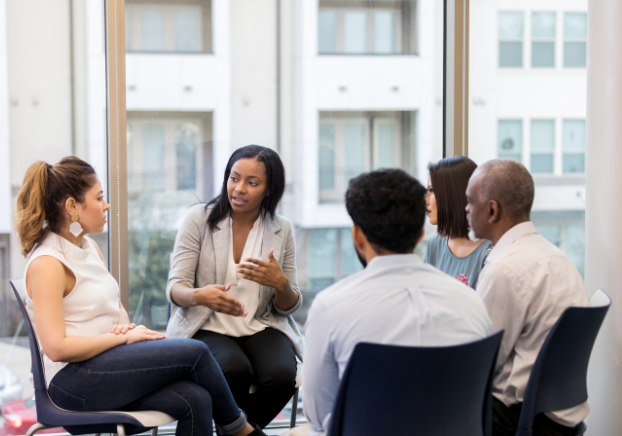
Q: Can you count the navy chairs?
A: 3